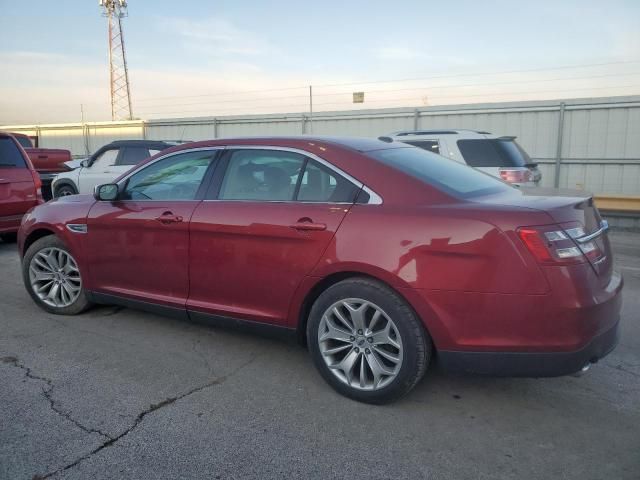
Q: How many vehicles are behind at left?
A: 3